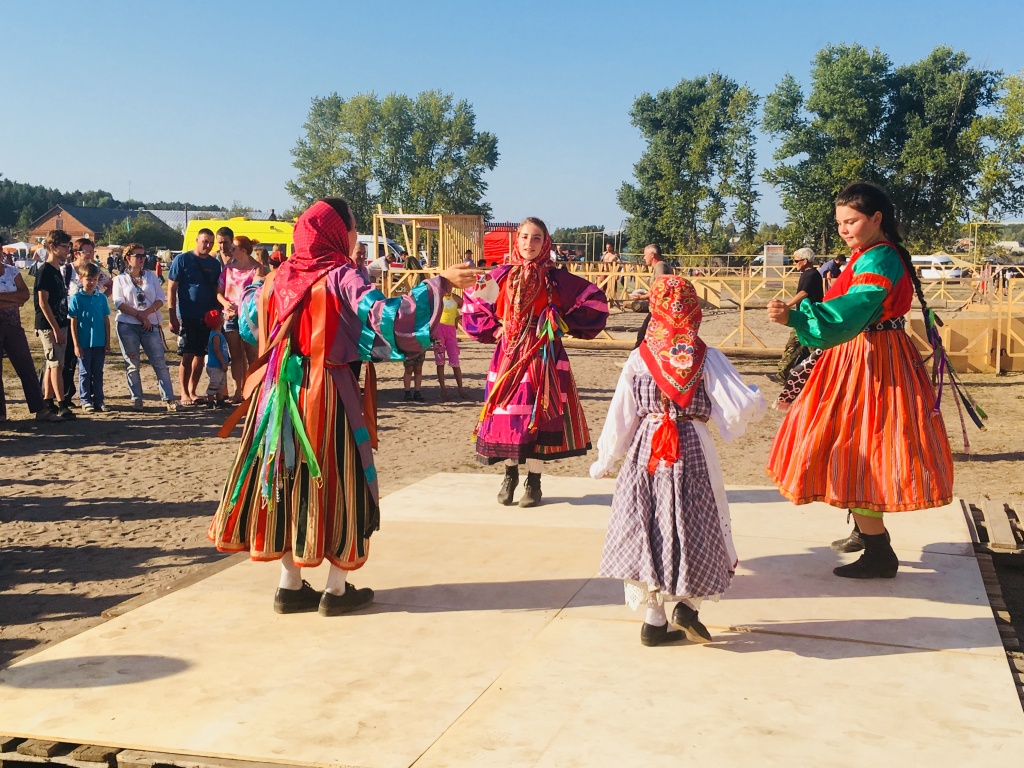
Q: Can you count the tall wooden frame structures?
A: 1